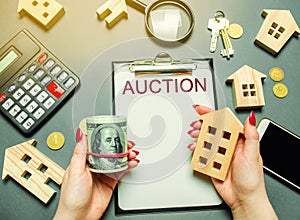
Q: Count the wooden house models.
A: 6